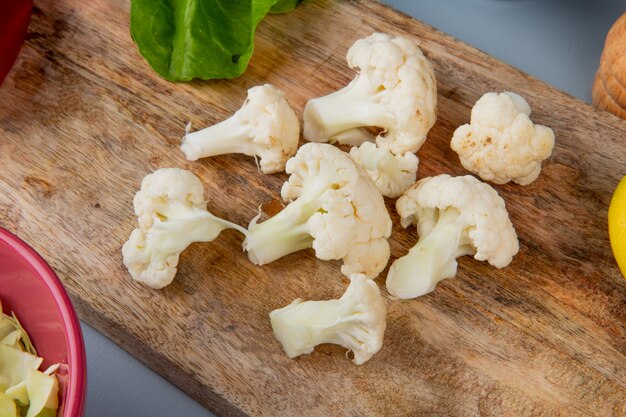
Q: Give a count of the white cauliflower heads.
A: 8